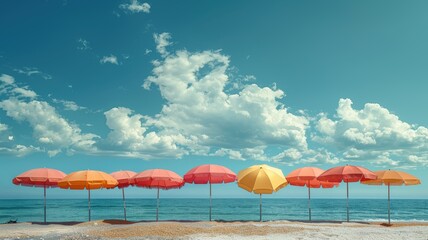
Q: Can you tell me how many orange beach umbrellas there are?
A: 2